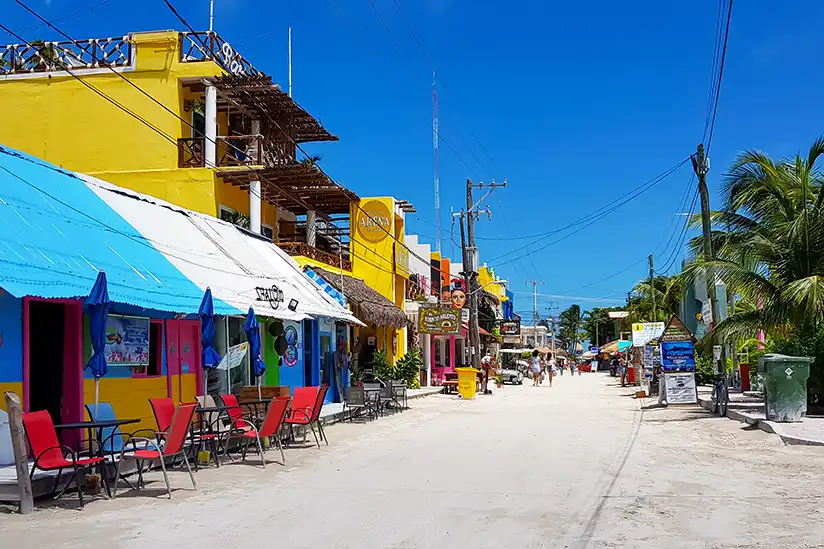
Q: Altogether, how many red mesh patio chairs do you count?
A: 7